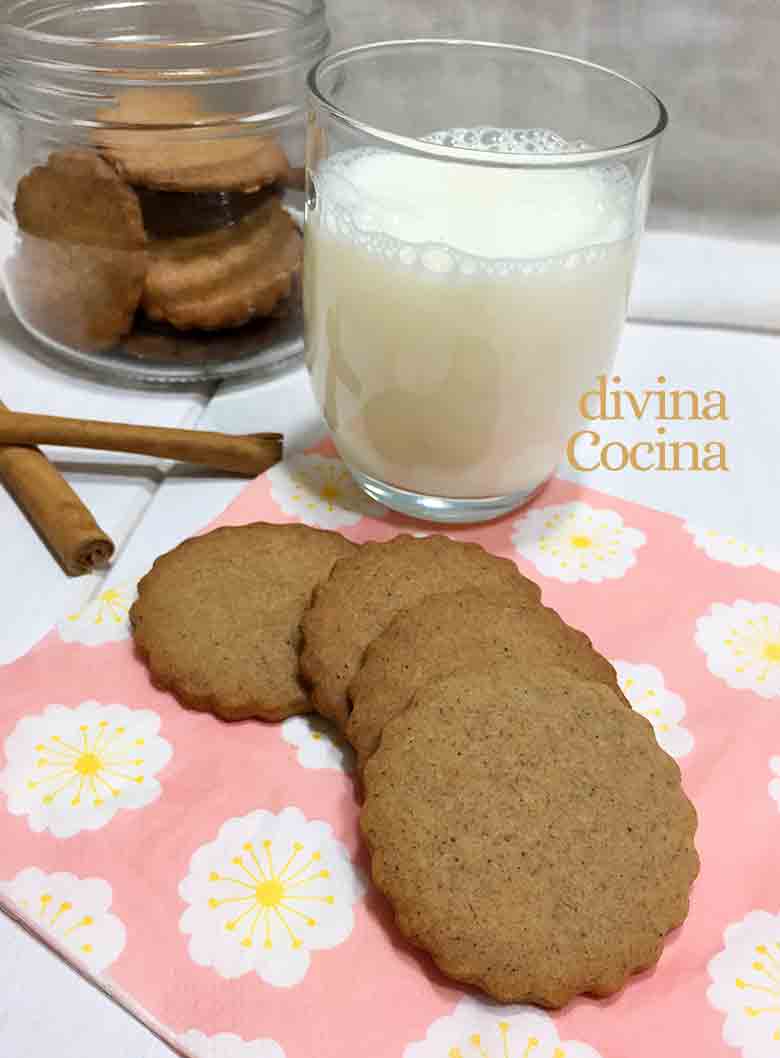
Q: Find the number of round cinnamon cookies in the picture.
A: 4